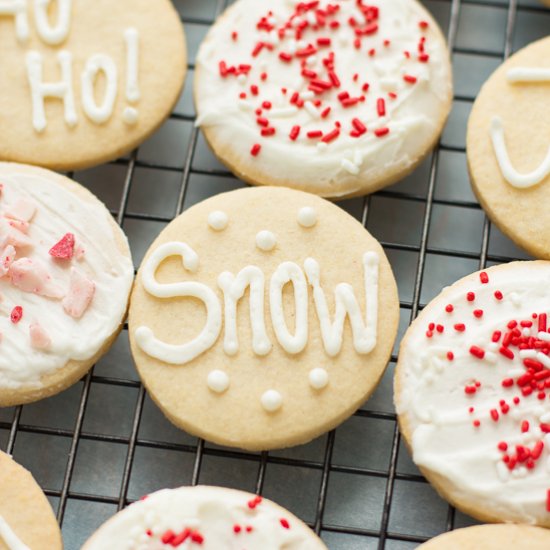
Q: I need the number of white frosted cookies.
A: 4